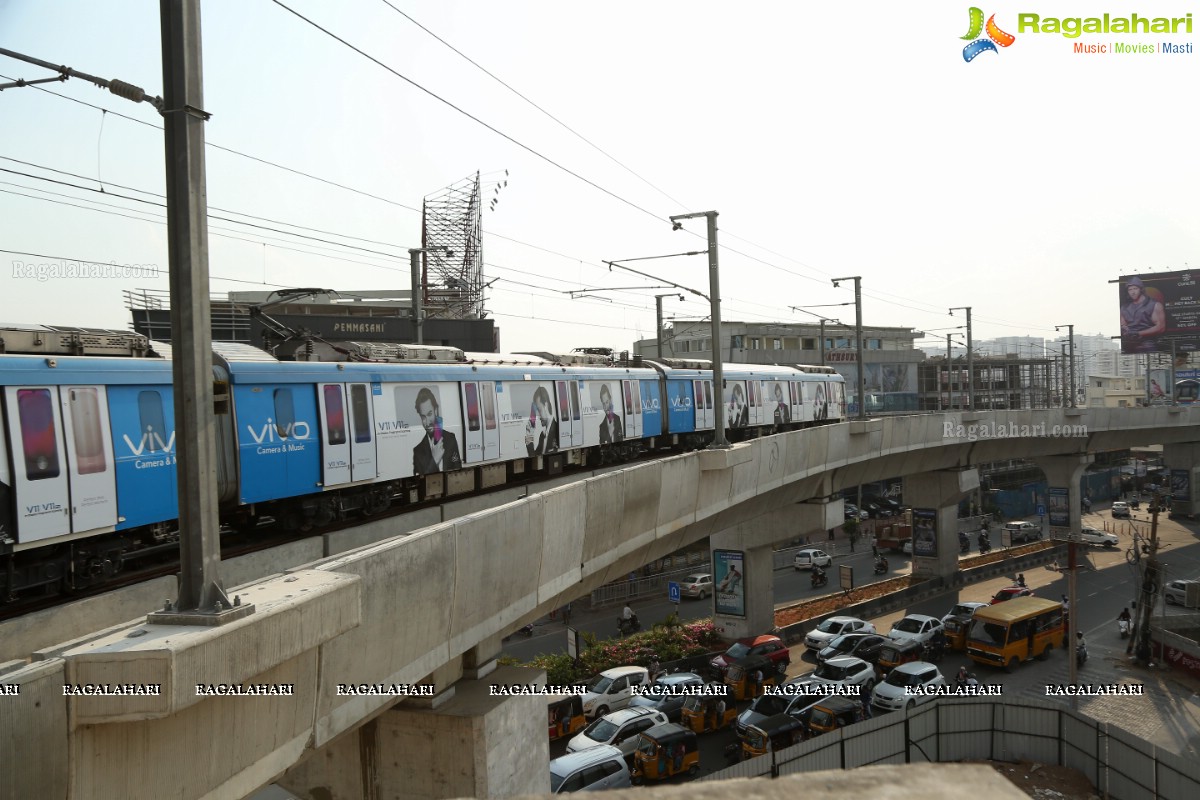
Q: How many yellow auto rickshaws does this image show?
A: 8